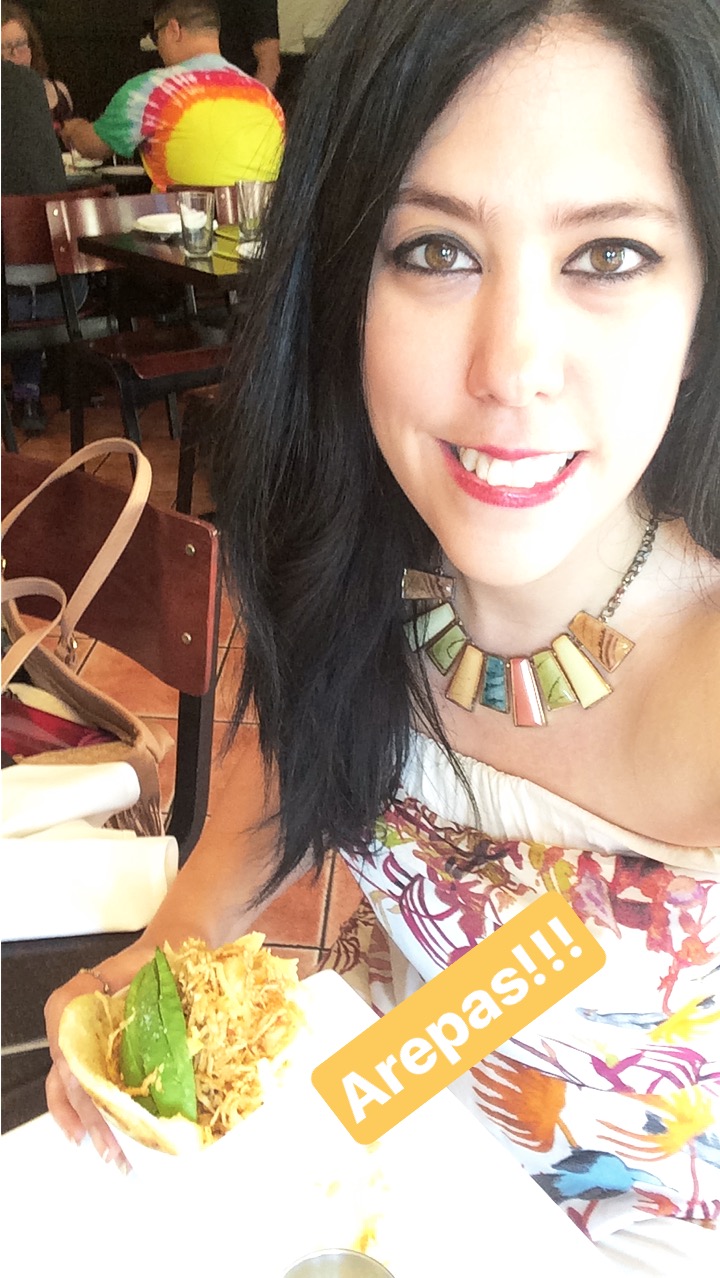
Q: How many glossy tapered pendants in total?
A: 9